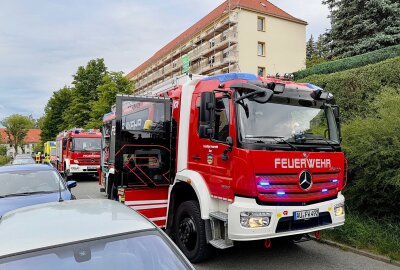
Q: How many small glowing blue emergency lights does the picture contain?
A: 4